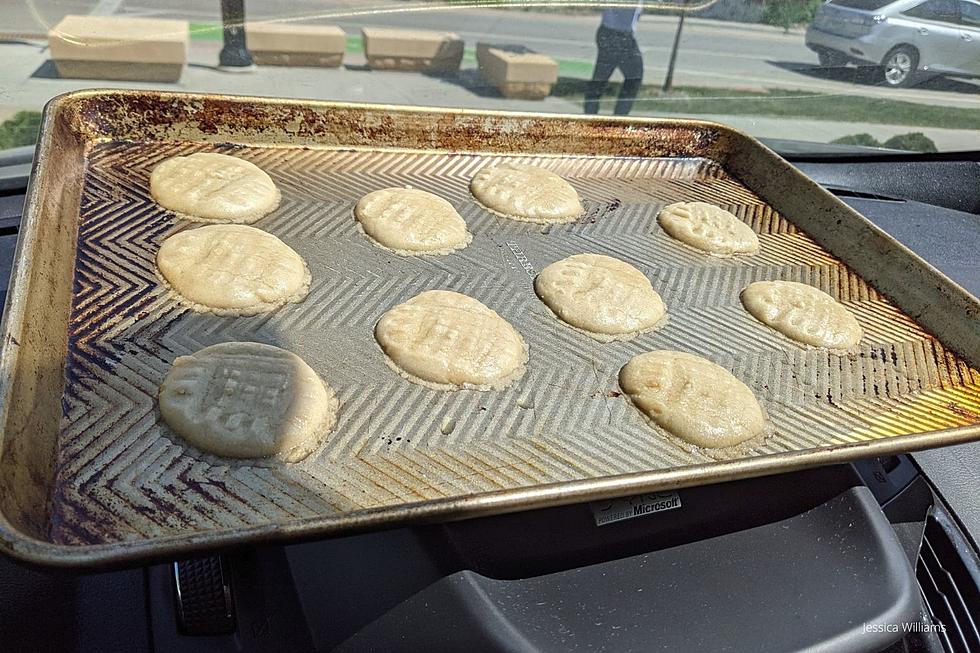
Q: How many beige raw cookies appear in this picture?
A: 10